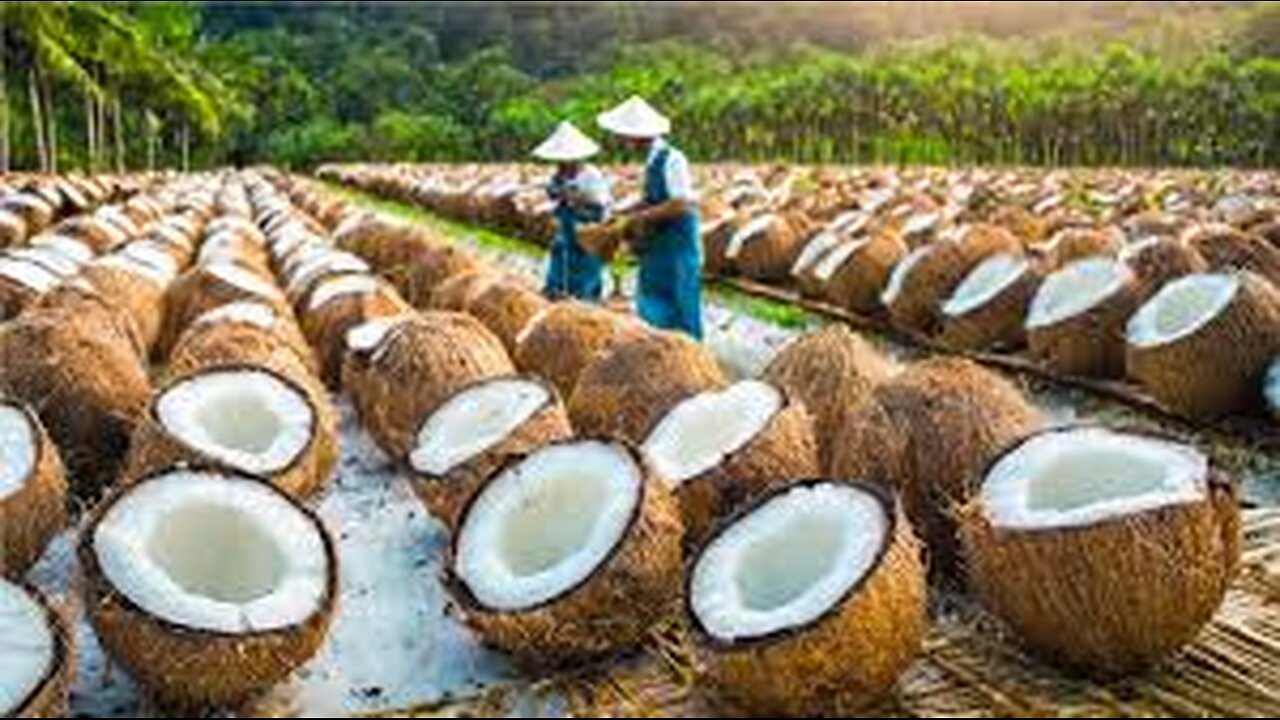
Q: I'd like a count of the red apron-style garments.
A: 0